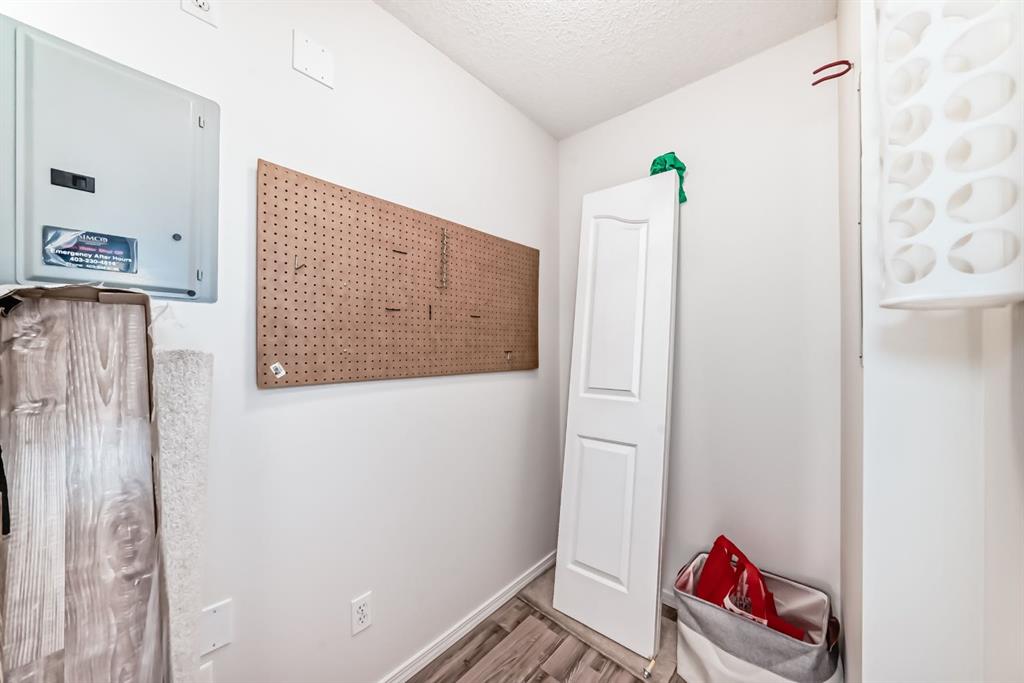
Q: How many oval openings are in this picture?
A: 12